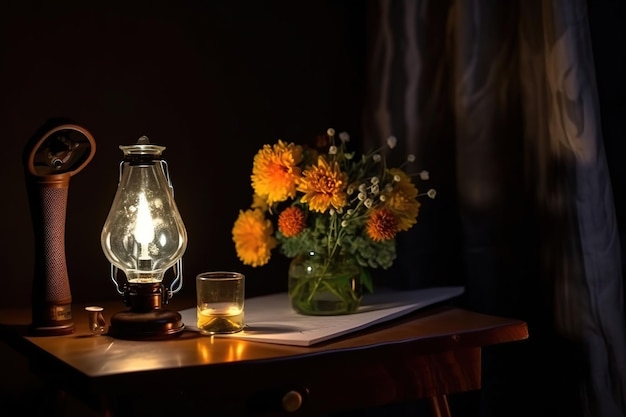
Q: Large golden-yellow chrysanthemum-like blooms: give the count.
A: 4